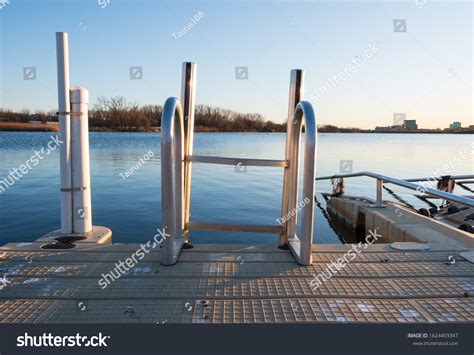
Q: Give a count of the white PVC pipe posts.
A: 2